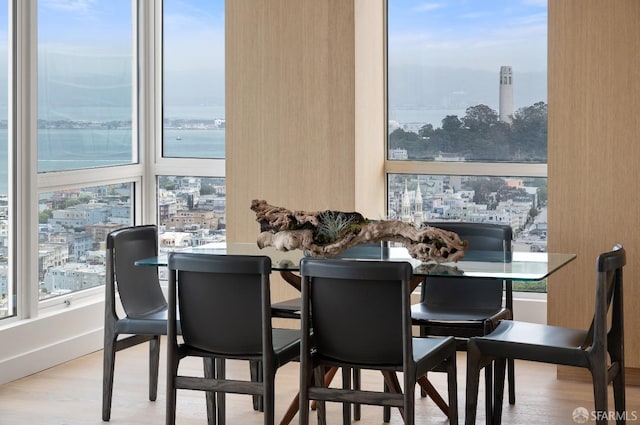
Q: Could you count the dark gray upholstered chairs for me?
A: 6